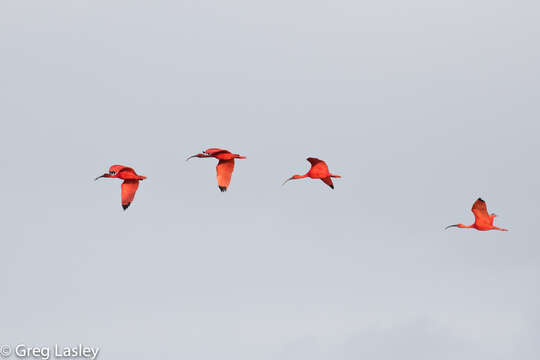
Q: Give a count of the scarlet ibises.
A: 4